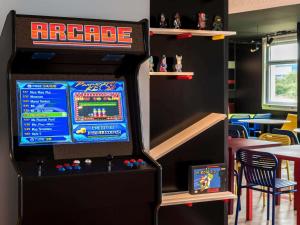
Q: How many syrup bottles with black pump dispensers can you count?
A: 0